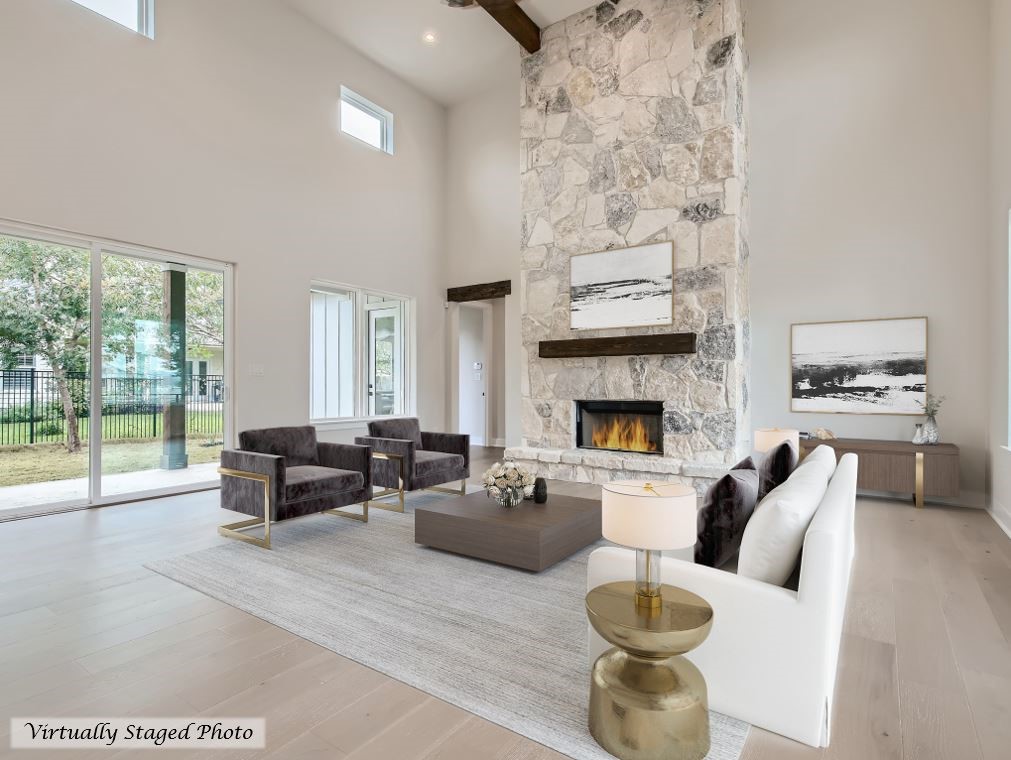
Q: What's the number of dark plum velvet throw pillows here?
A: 2